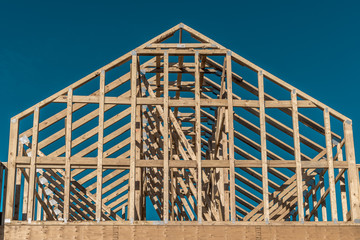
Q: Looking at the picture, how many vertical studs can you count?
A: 12